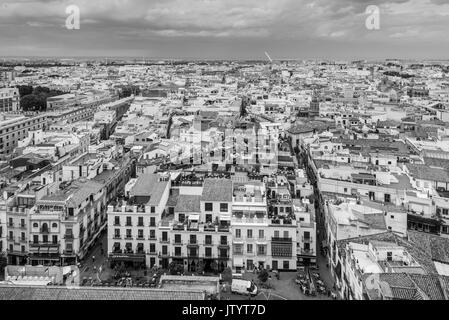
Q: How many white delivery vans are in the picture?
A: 1